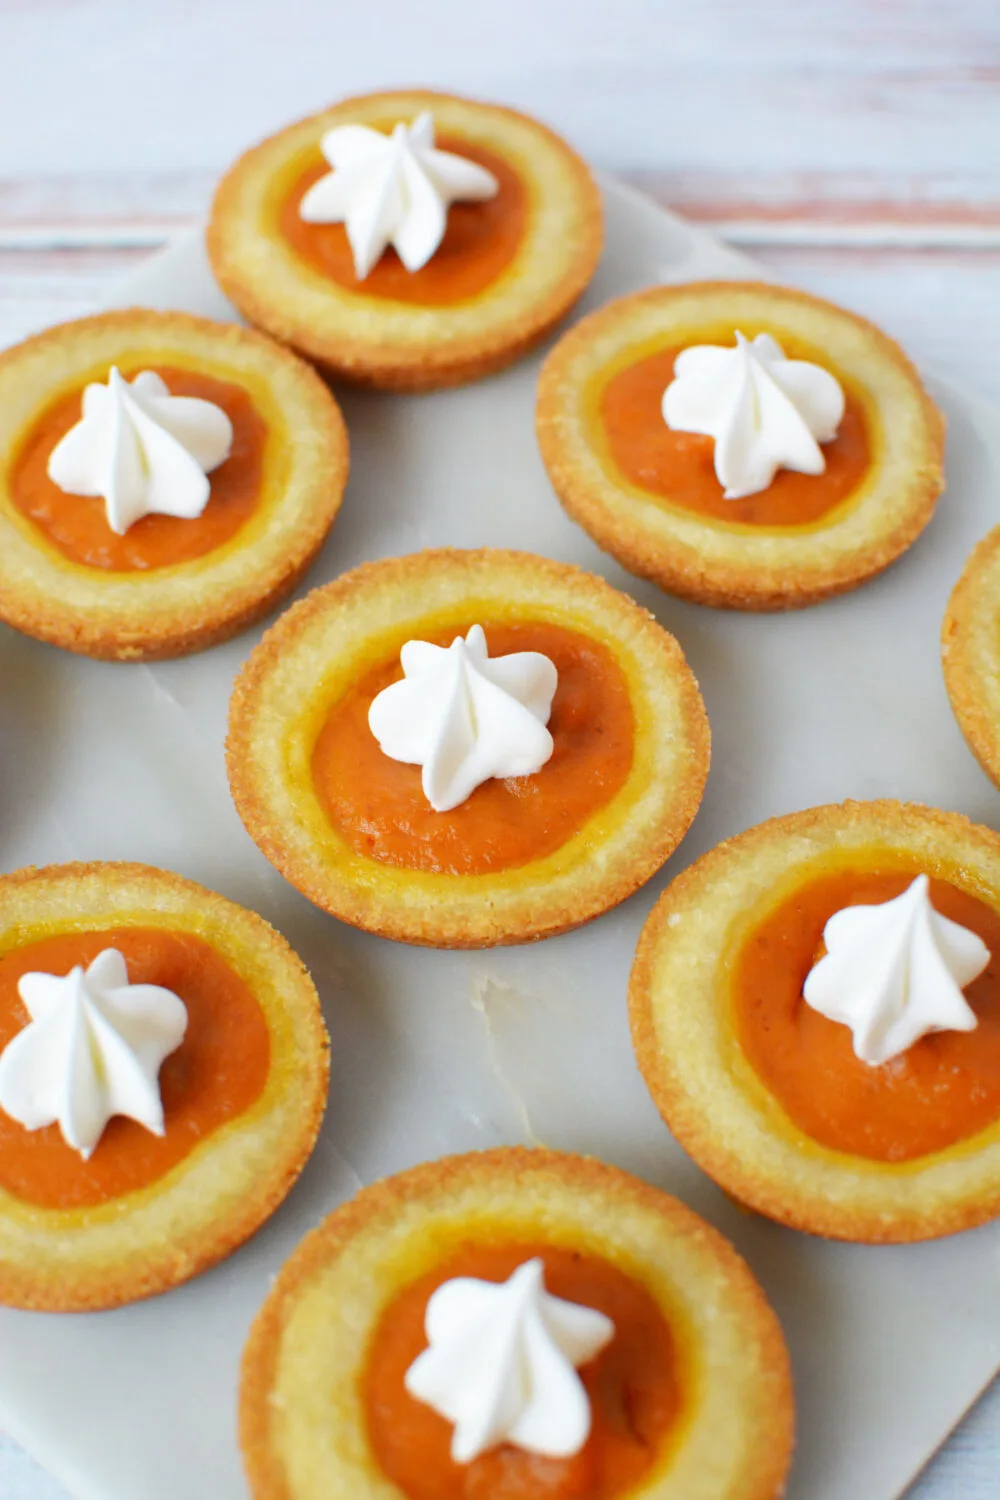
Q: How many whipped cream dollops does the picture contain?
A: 7